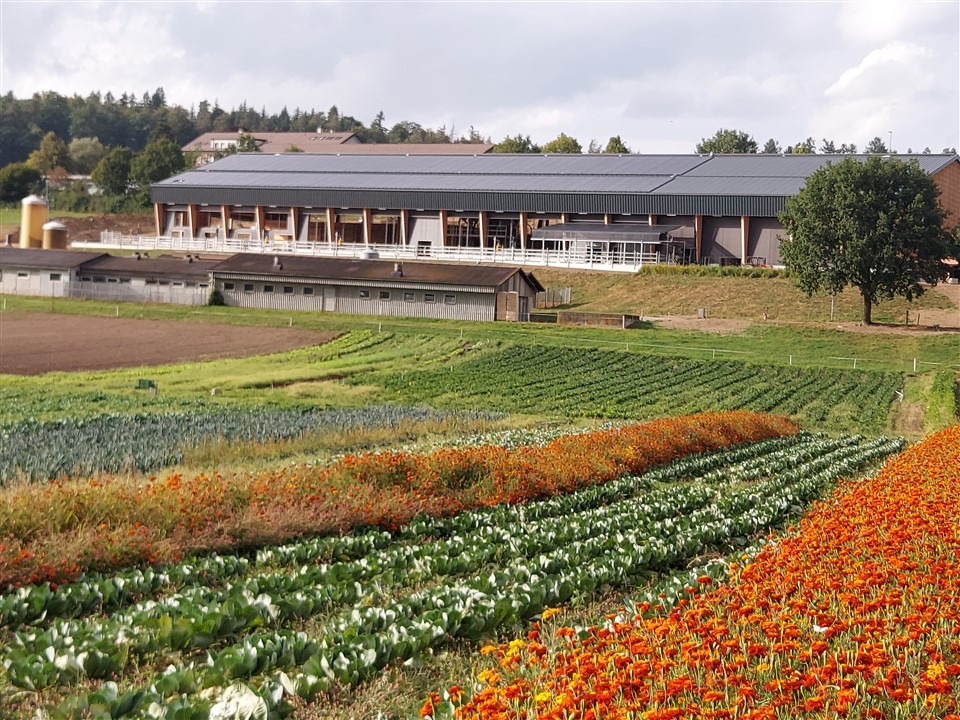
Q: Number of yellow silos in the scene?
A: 2